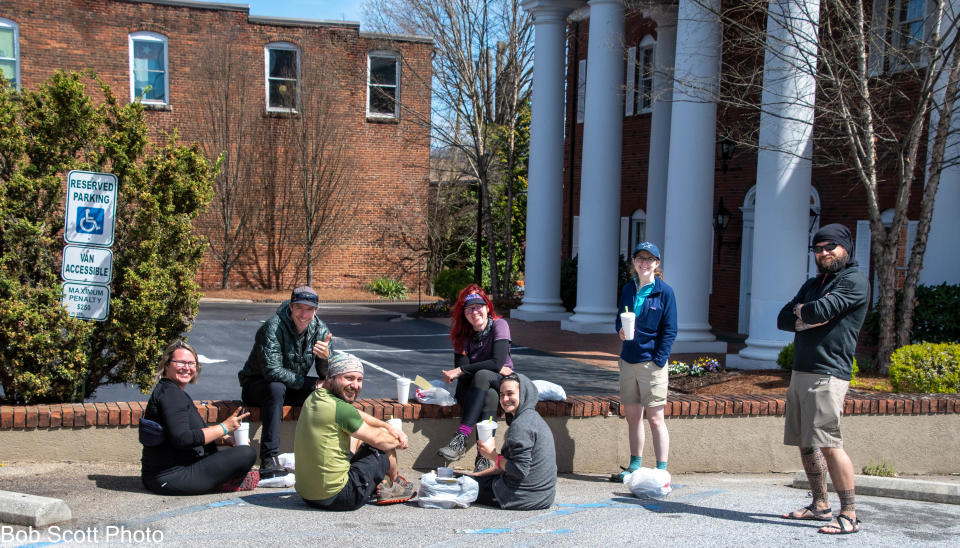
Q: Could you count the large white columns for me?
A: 6